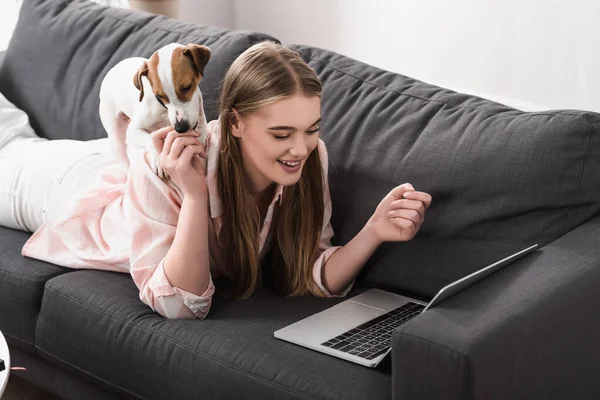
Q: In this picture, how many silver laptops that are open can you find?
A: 1